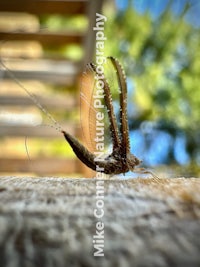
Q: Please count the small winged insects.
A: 1